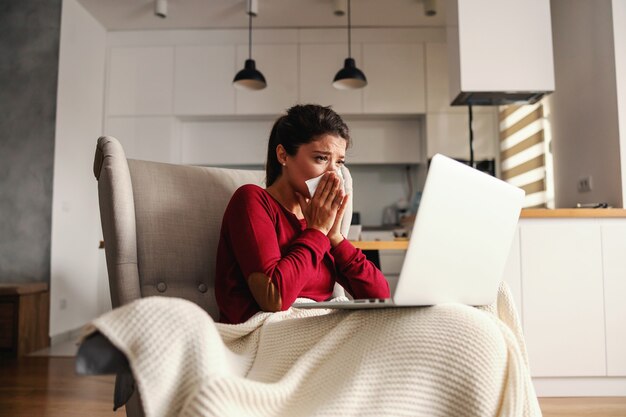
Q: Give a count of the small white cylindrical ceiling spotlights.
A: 4